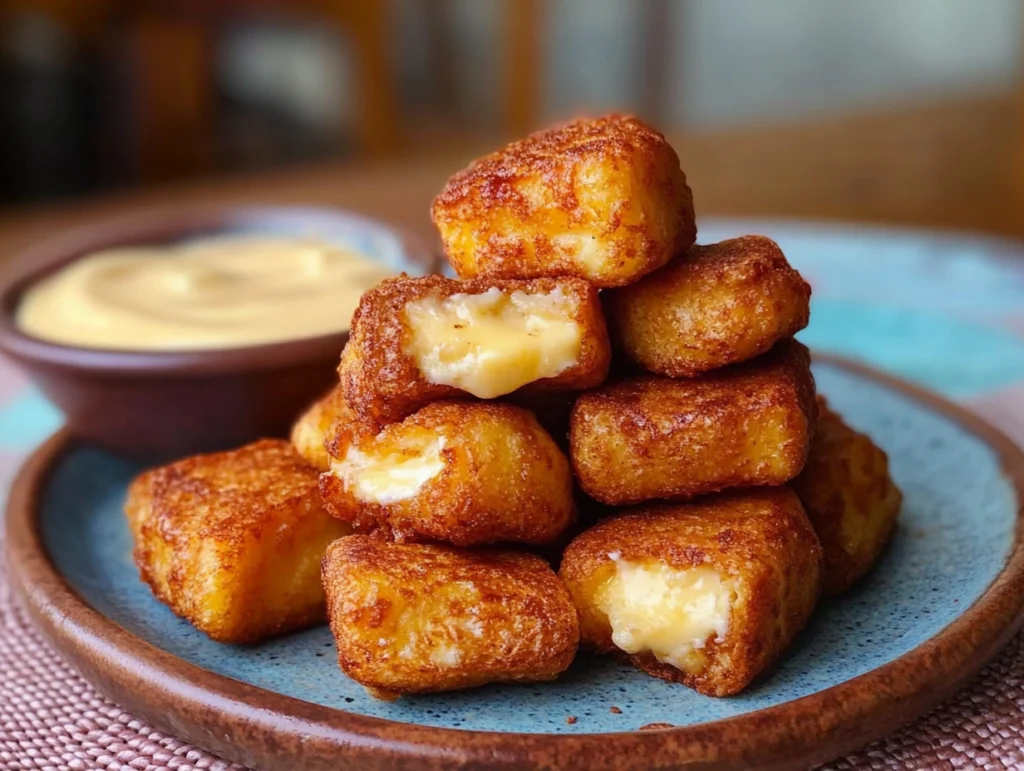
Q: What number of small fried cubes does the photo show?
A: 10